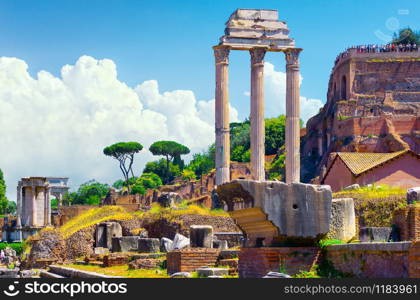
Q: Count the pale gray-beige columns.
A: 3